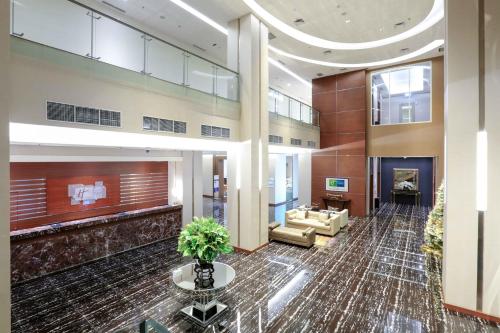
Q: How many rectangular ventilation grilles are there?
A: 6